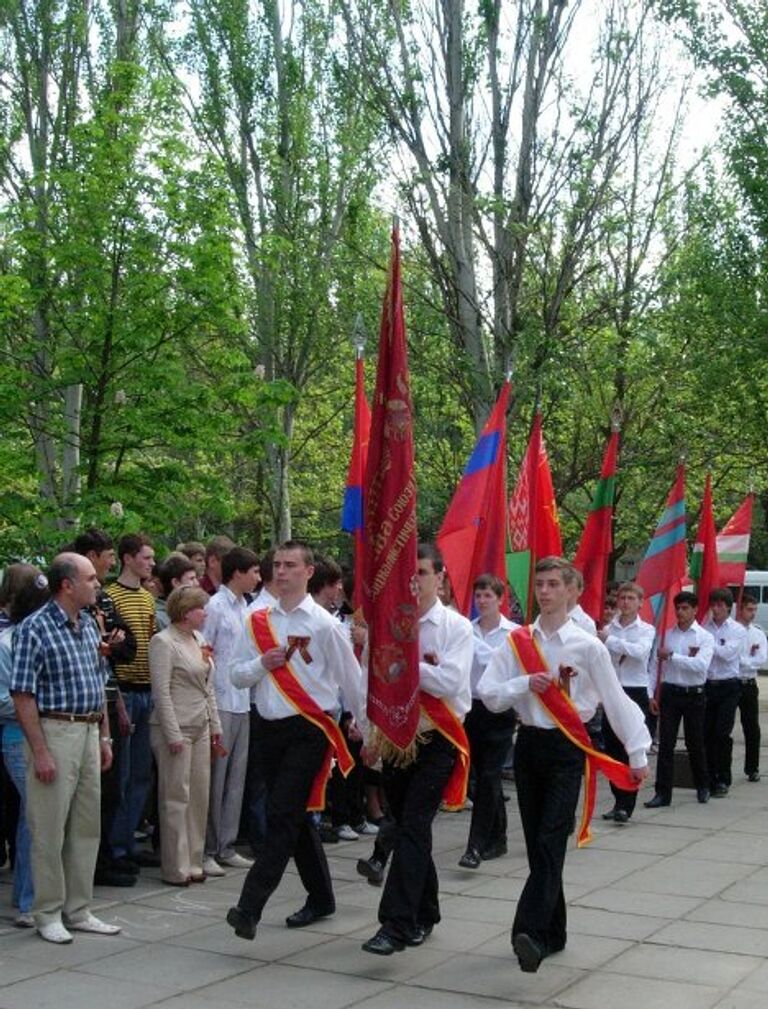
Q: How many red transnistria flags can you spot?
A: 1